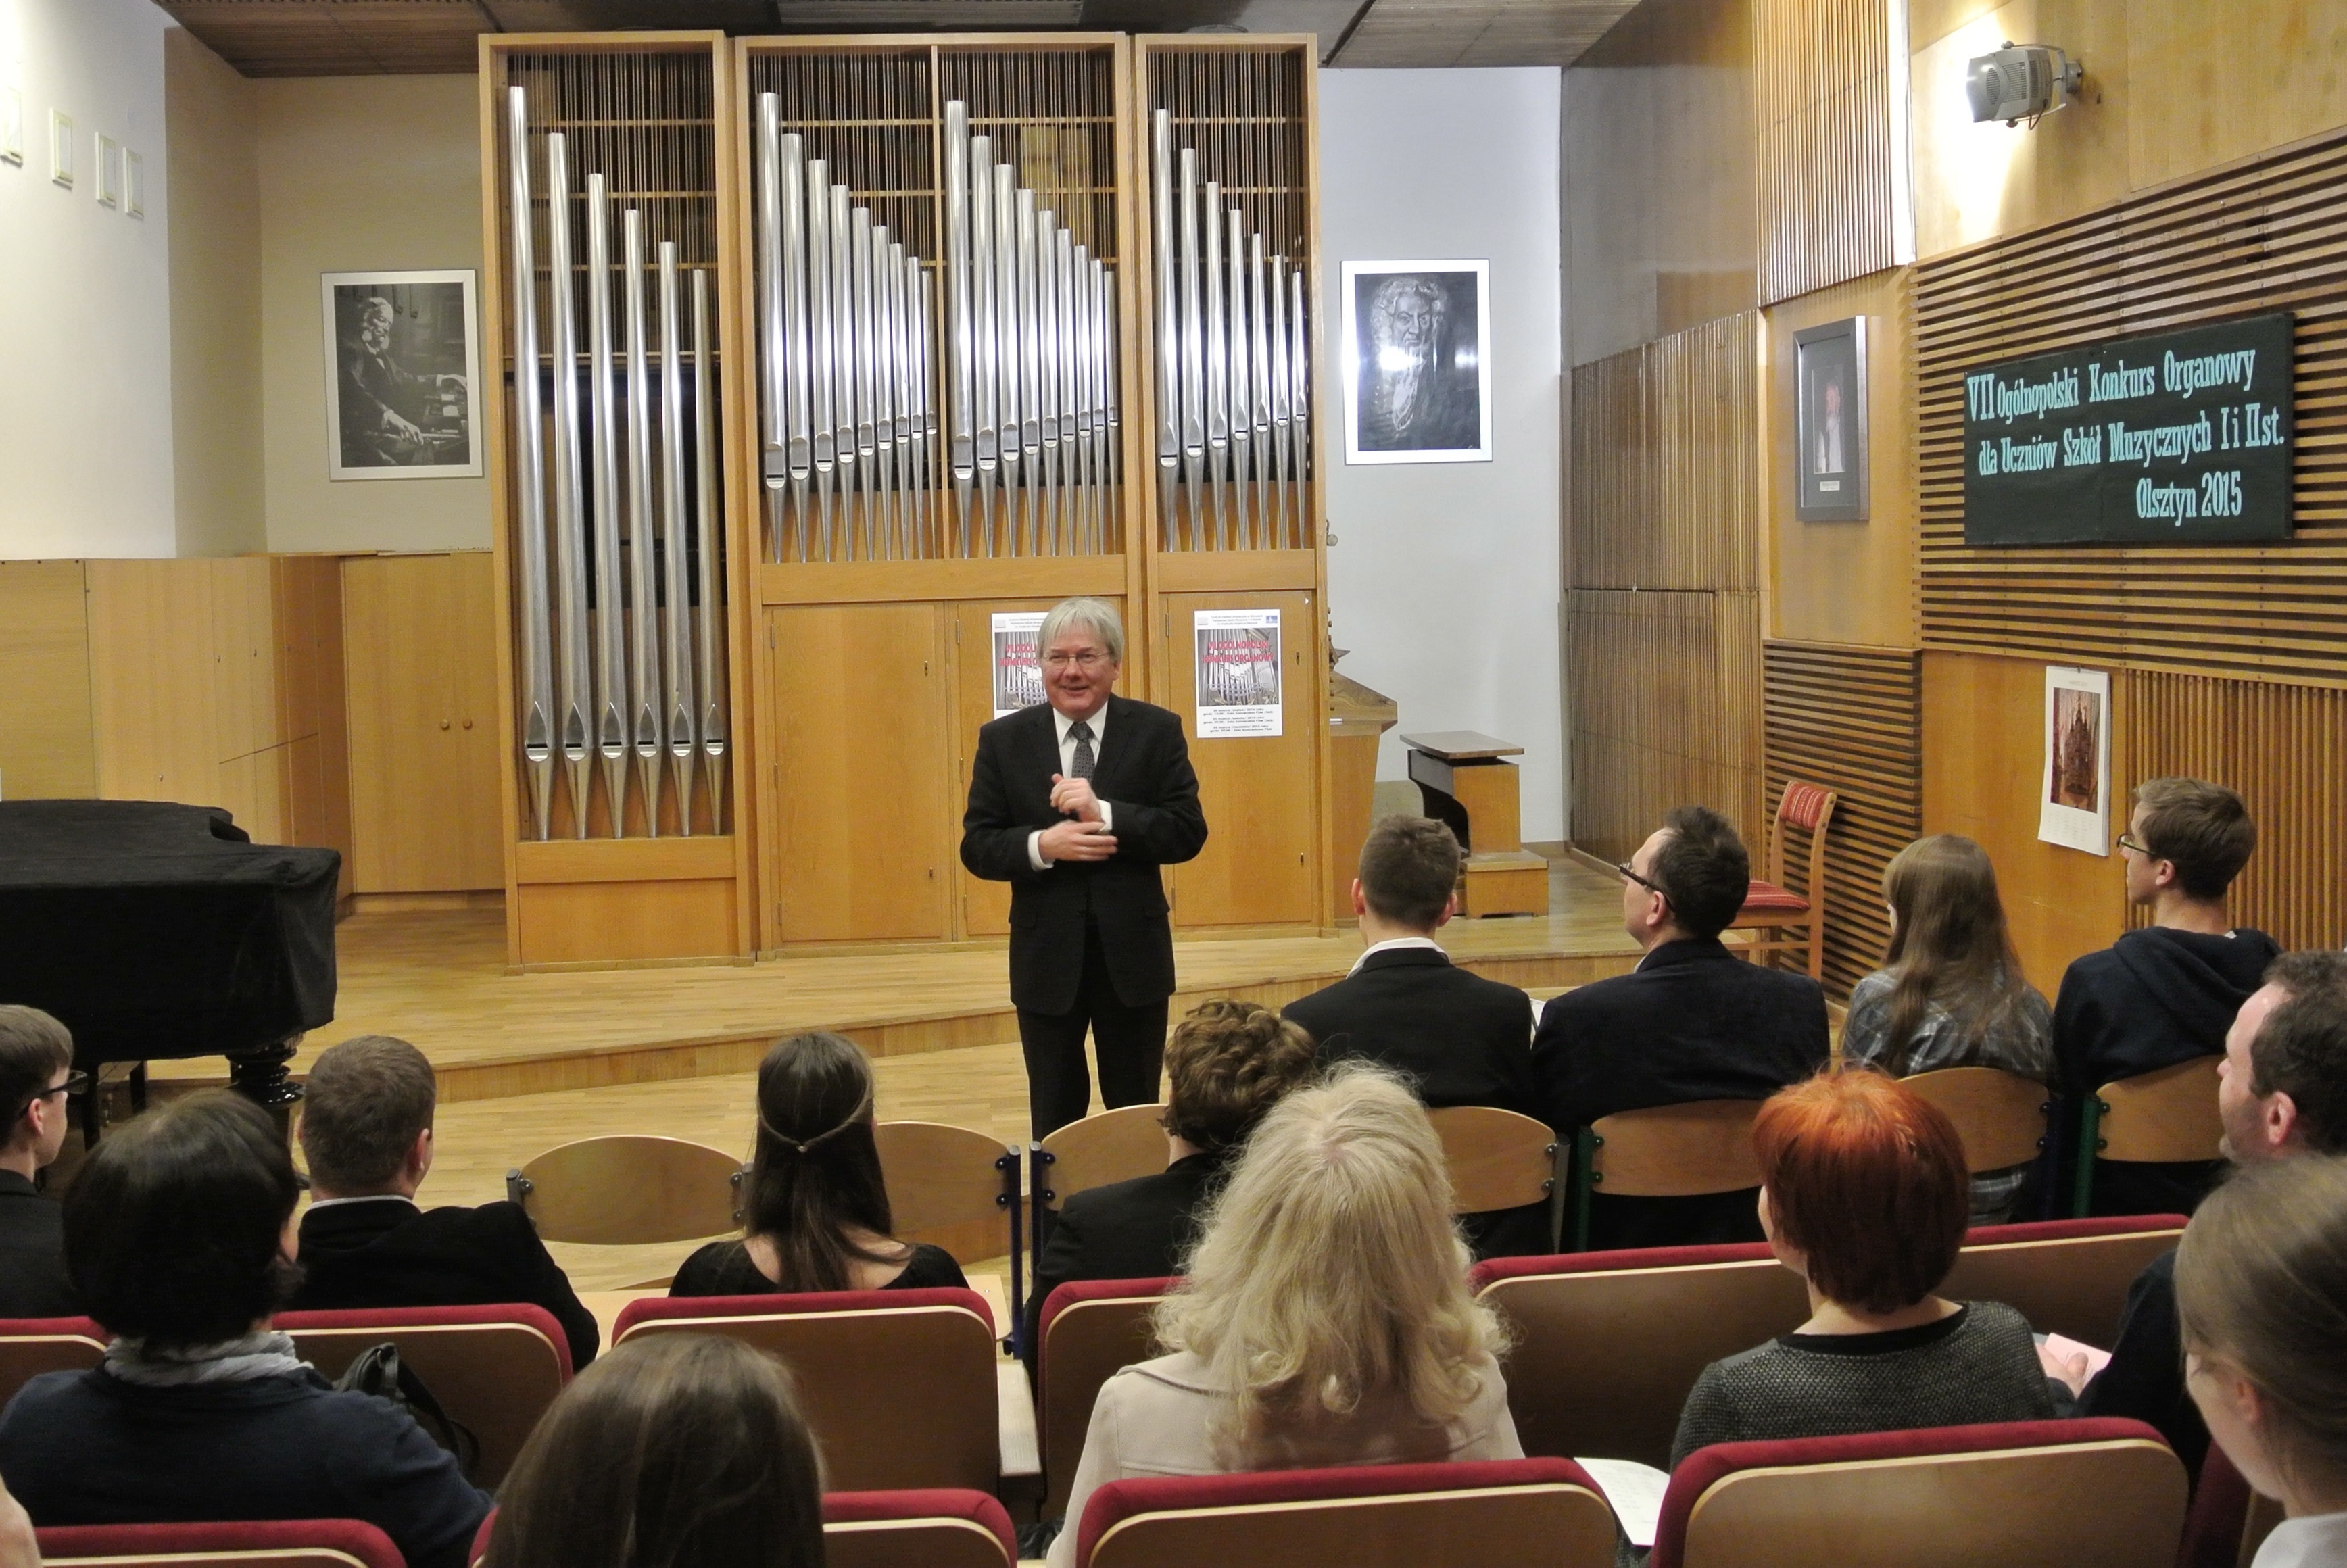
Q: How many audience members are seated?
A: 14